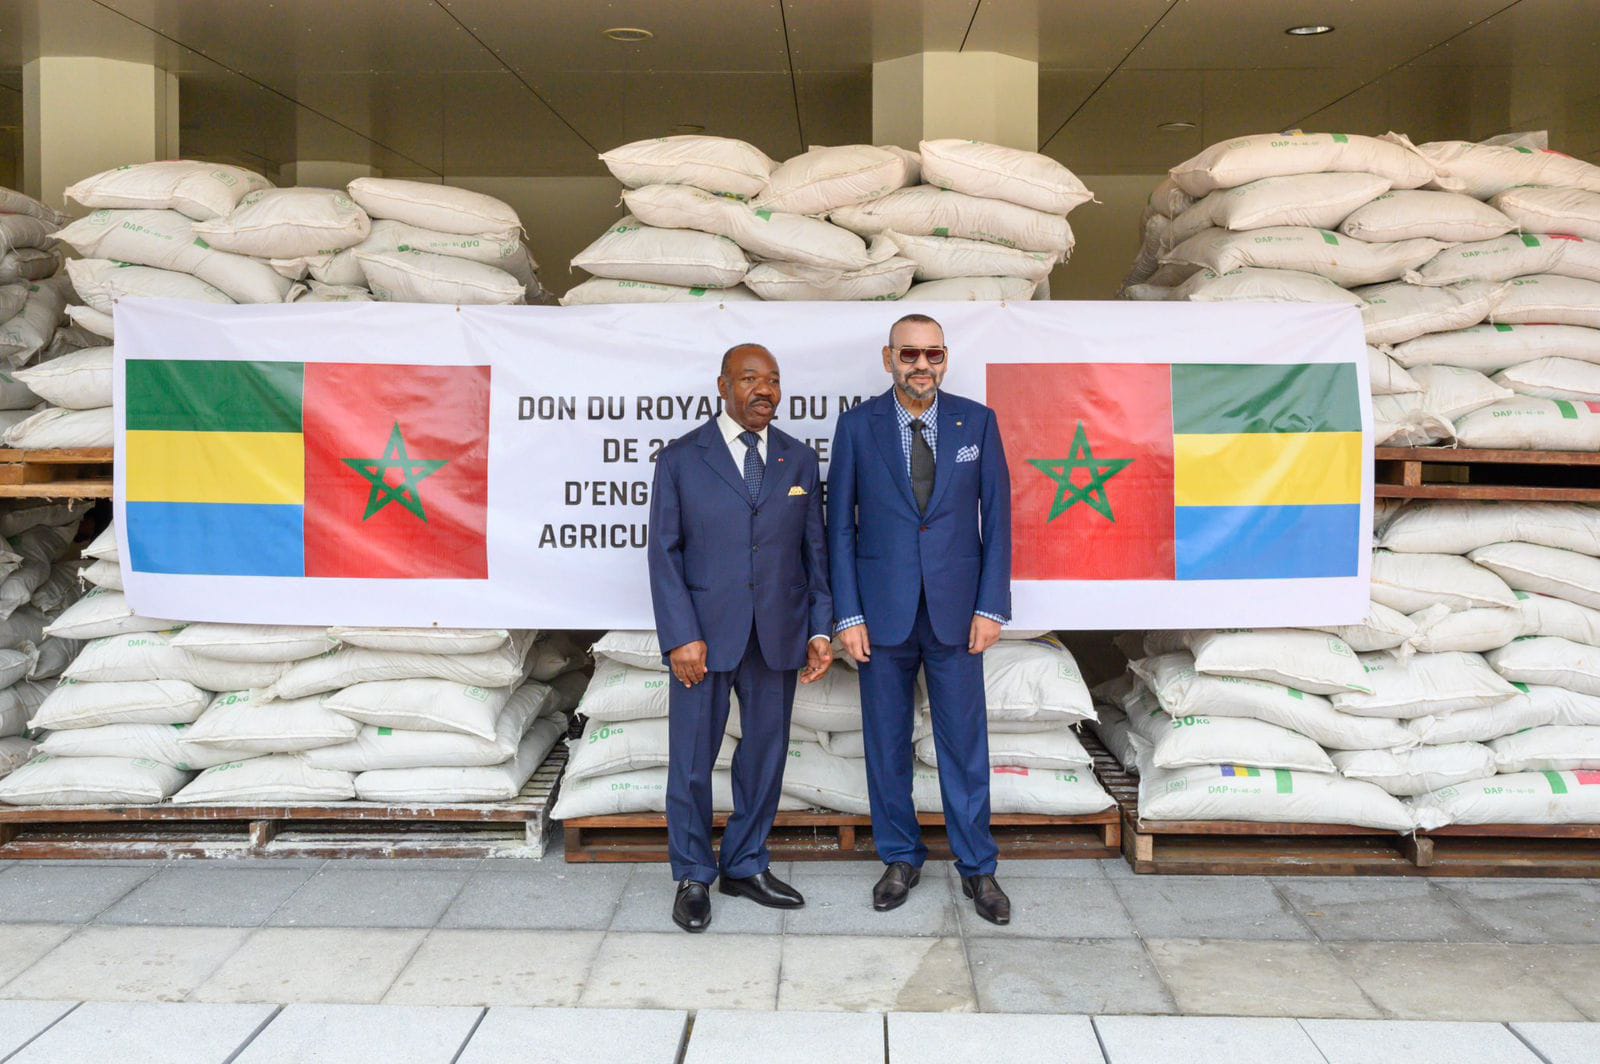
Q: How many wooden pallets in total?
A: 5